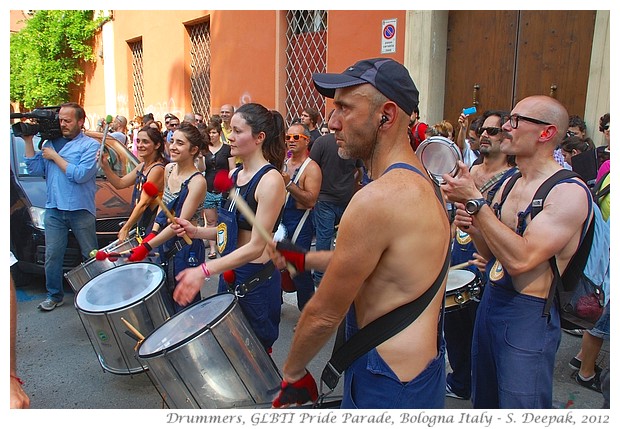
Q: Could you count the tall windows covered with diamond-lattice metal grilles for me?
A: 3